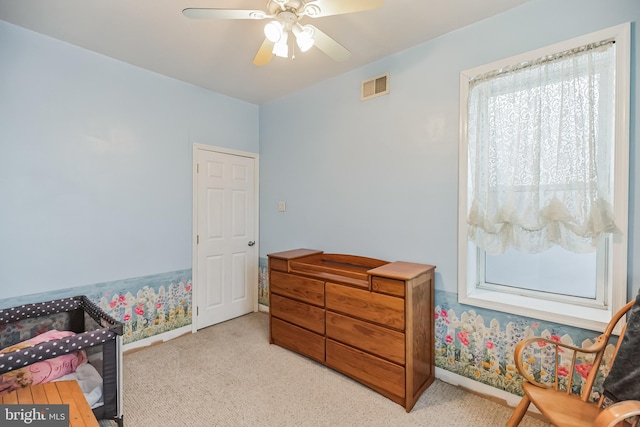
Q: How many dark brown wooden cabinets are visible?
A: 1